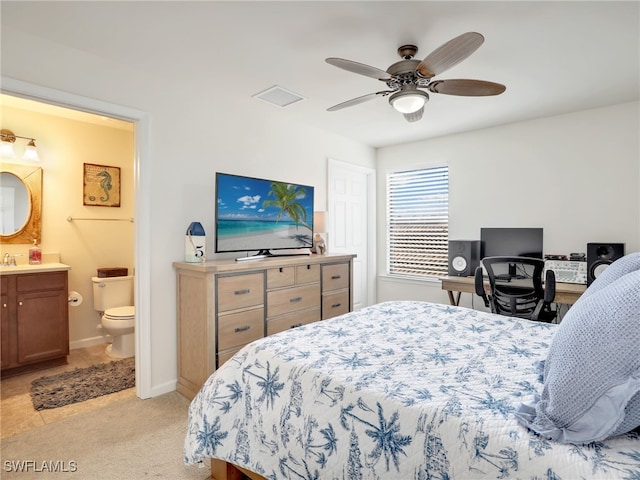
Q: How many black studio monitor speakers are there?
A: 2